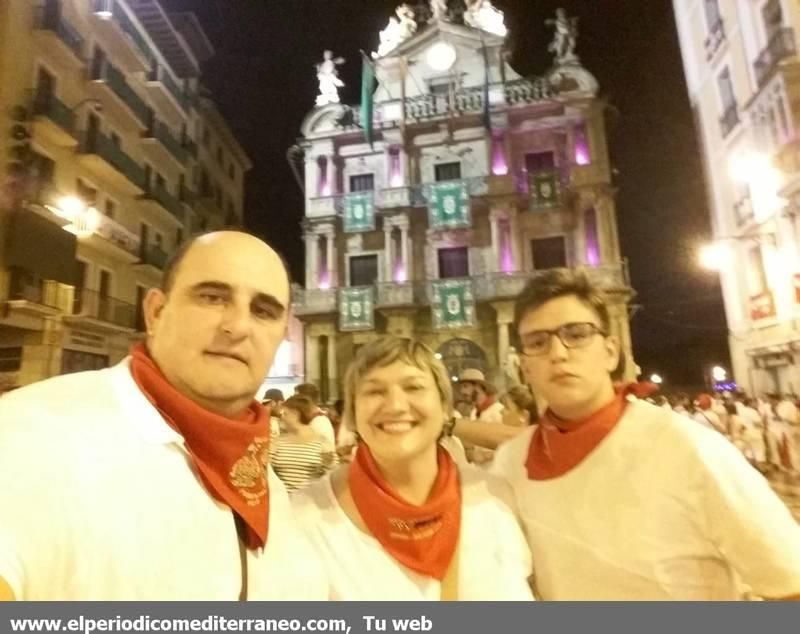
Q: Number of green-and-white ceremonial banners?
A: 5